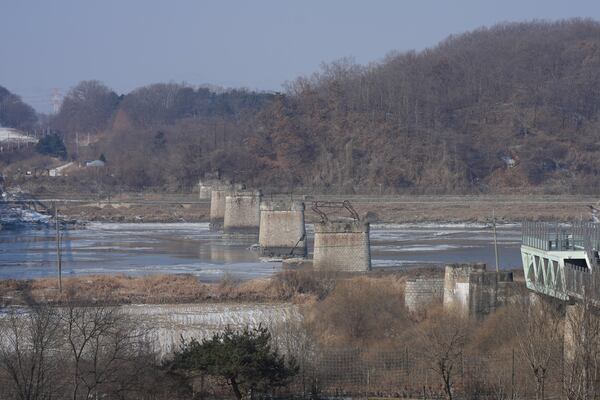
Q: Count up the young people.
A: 0